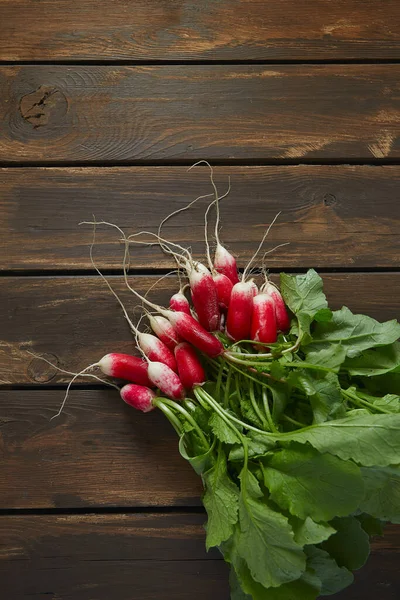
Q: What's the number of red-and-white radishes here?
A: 15